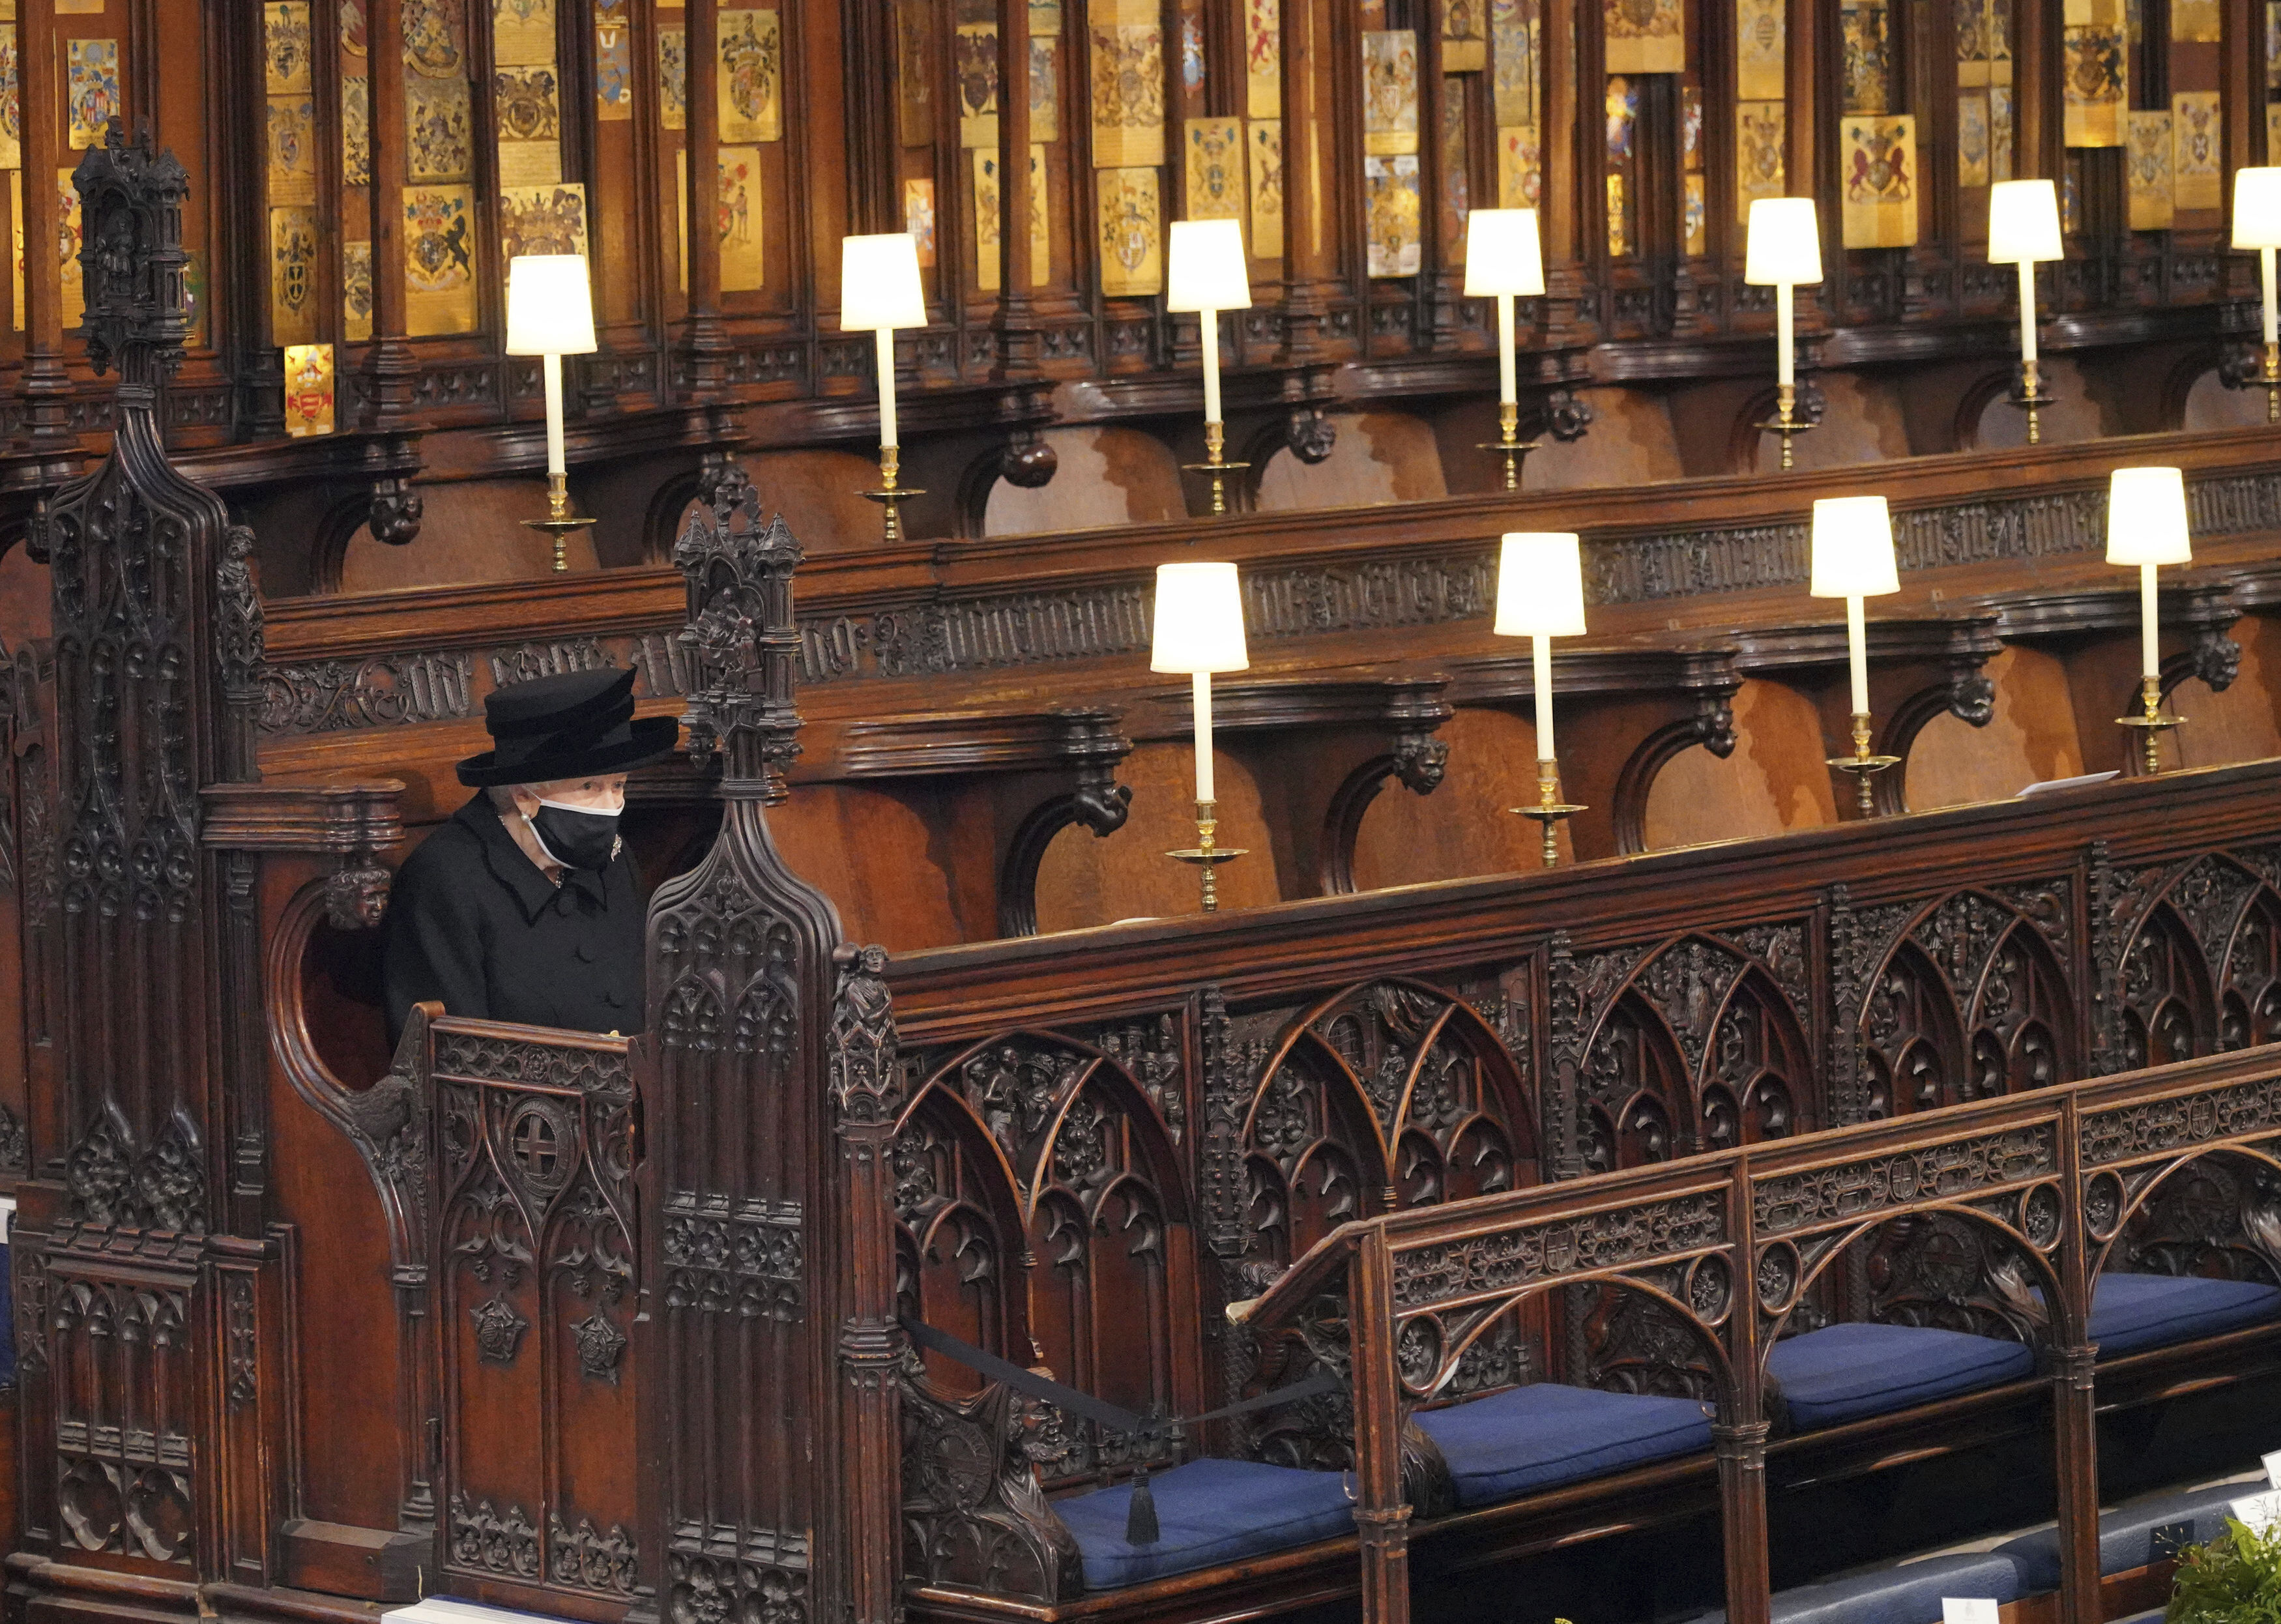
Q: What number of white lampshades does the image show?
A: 11